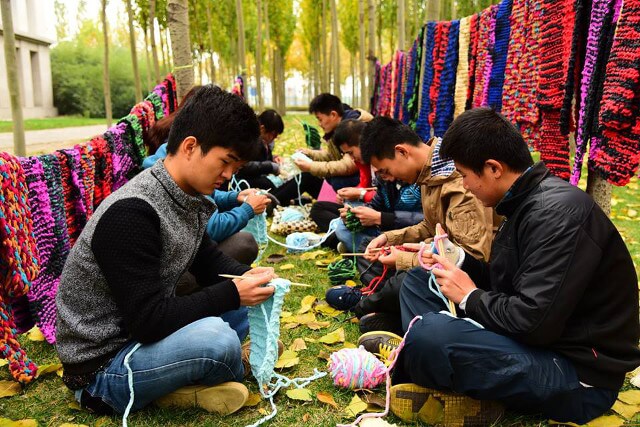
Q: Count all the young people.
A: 8